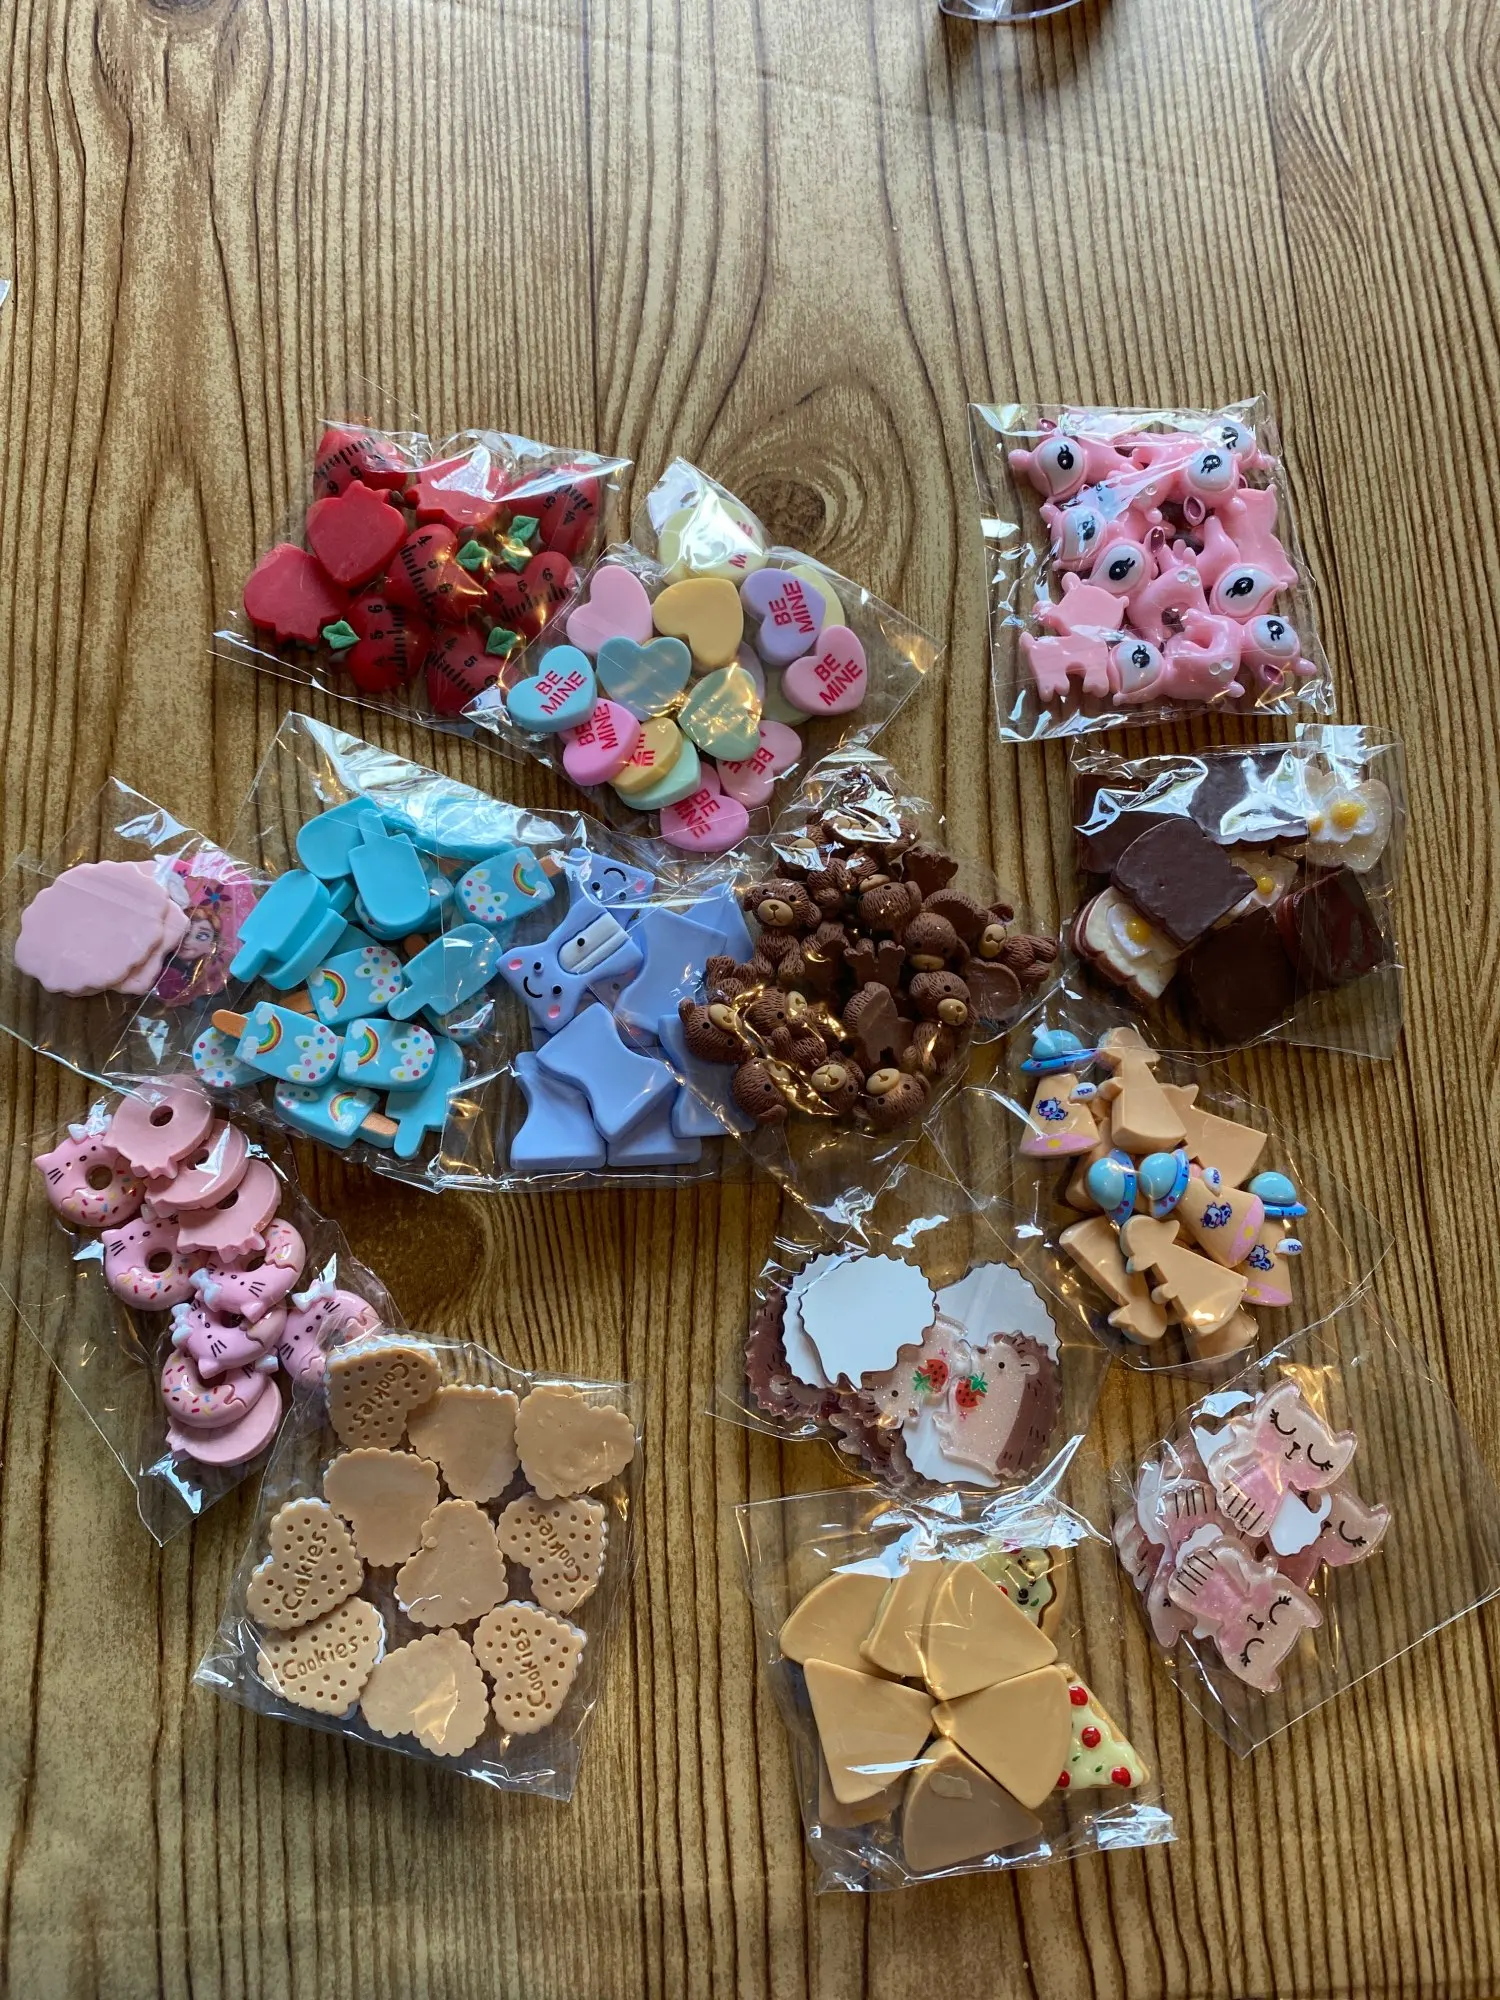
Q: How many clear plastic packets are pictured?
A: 14